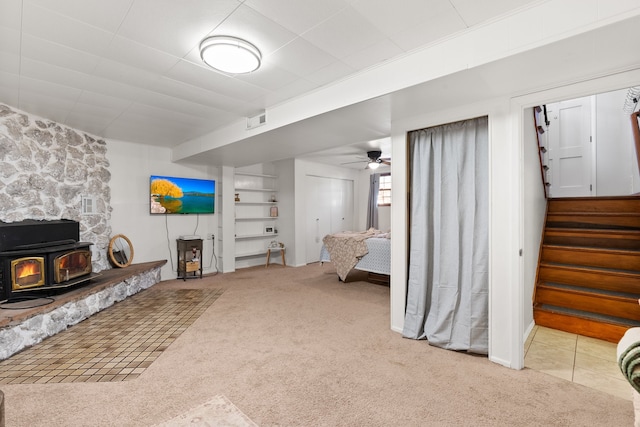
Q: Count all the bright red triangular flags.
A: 0